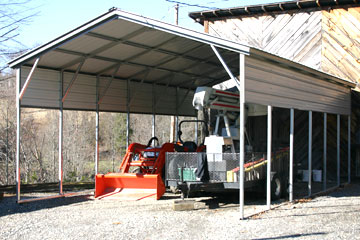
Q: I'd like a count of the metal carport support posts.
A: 14